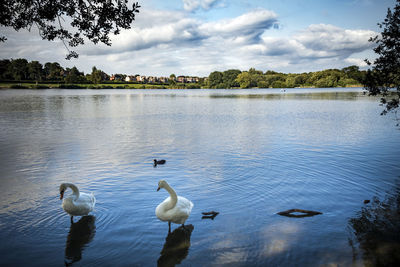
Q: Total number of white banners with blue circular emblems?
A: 0